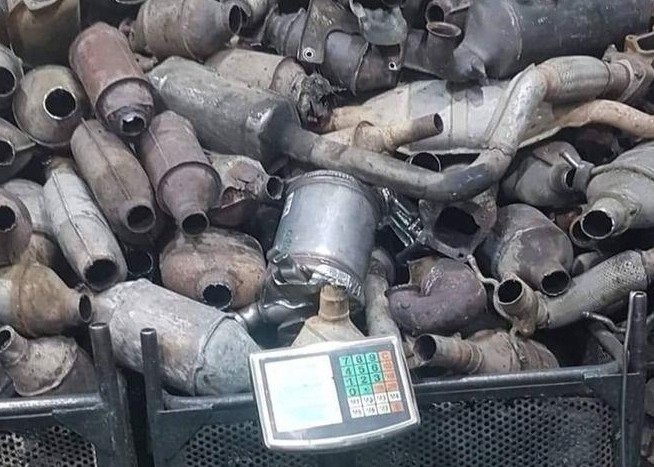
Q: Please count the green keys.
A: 11